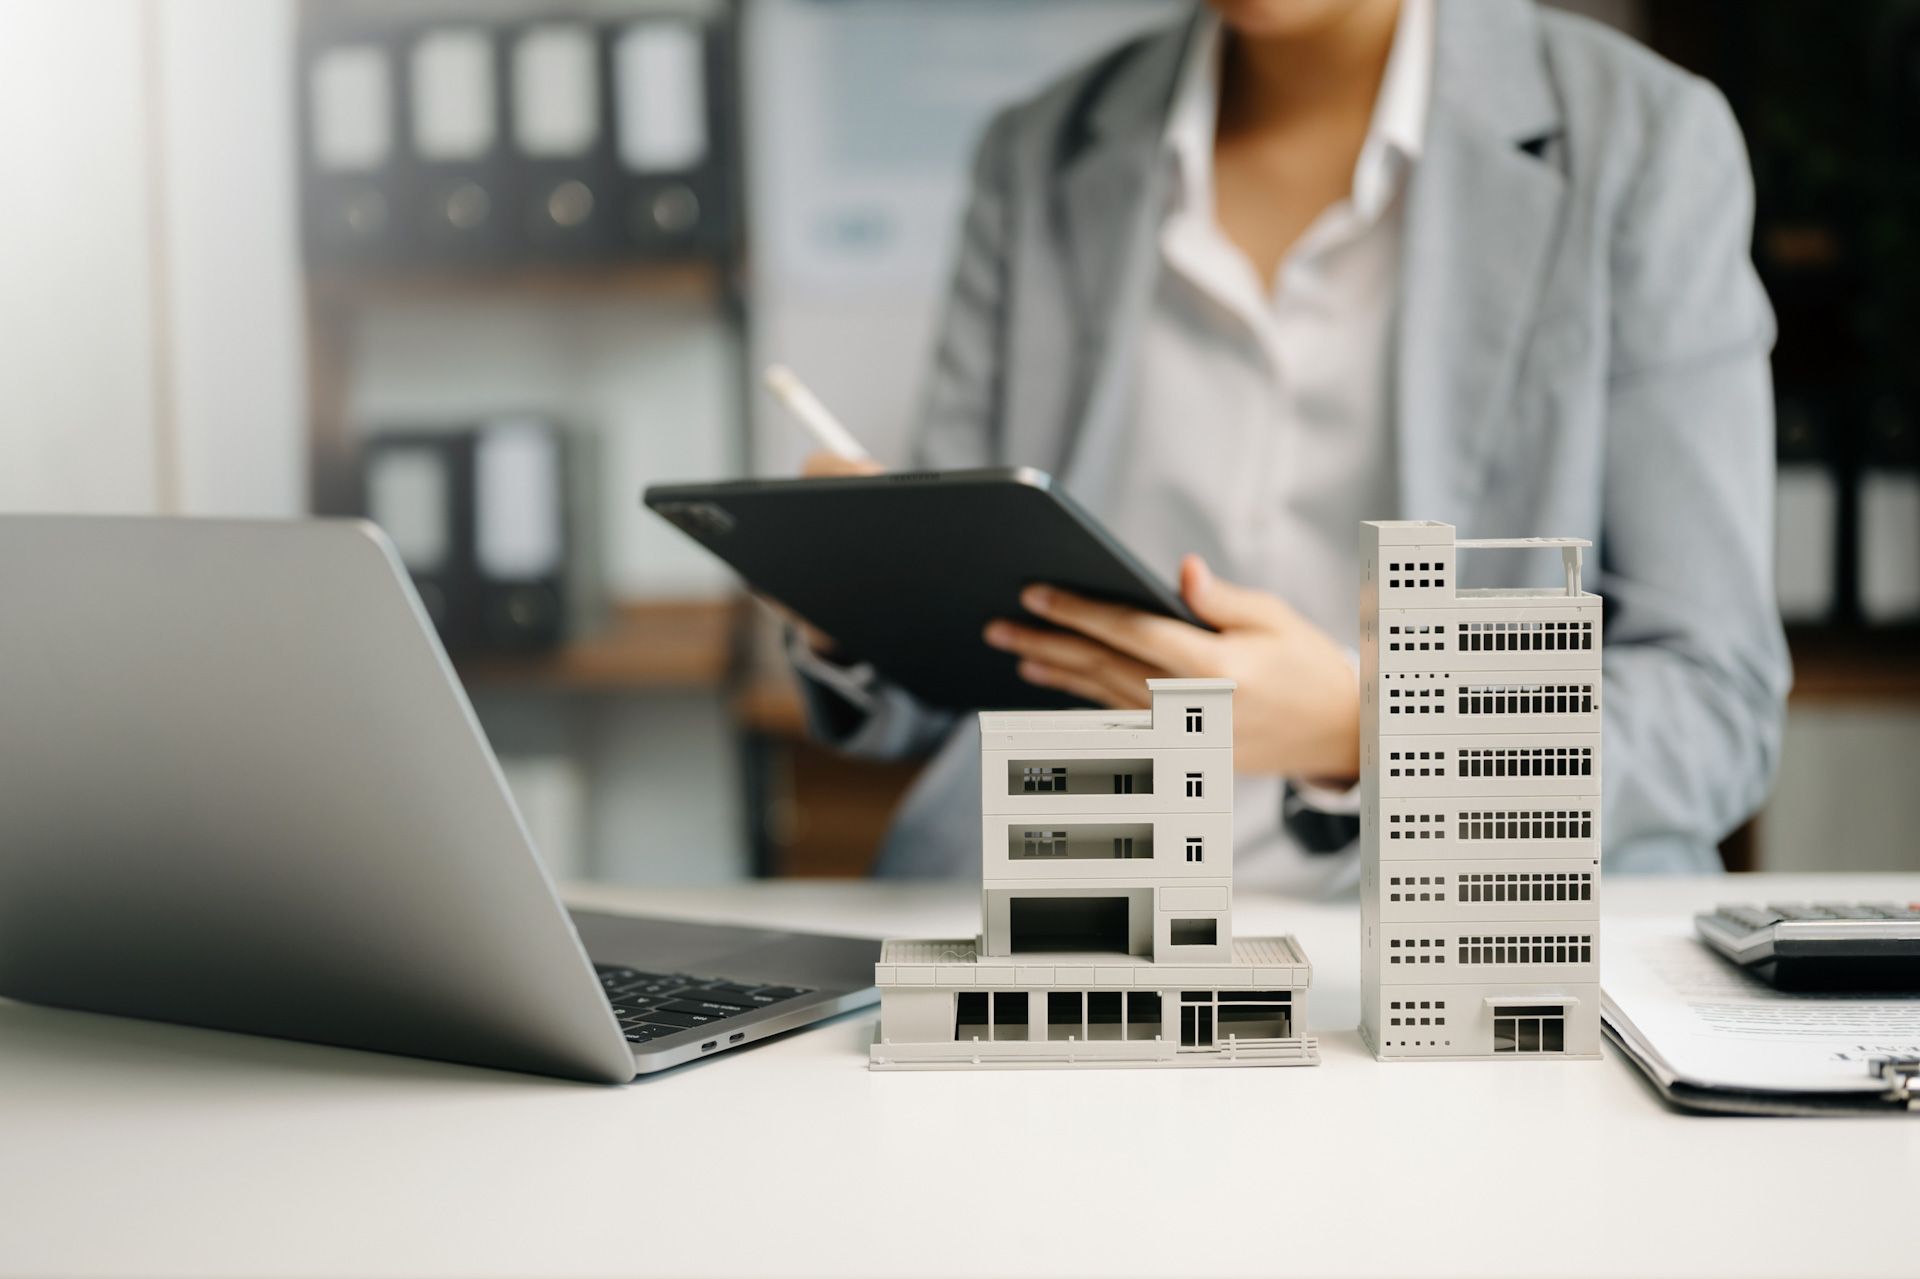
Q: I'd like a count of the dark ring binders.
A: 8